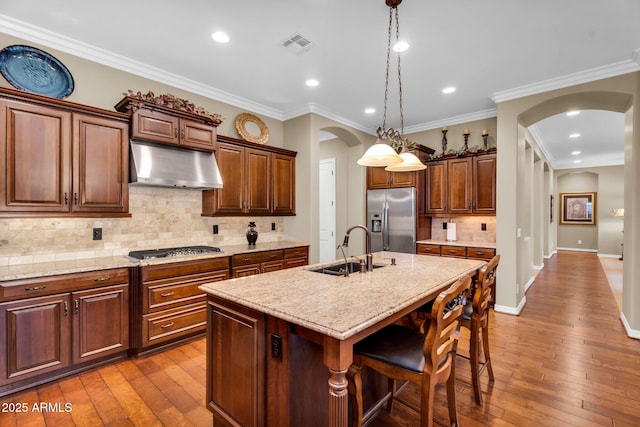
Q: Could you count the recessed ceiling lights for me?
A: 9